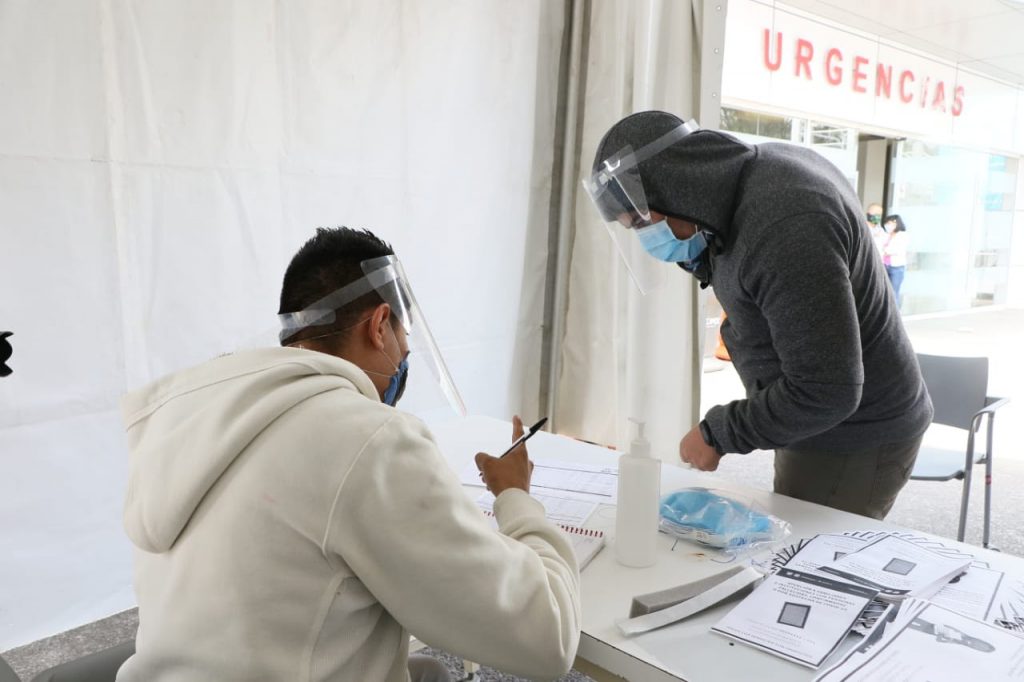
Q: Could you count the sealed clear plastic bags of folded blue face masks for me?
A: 1